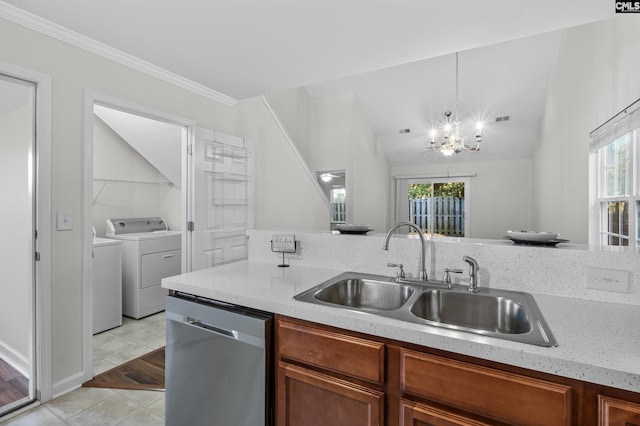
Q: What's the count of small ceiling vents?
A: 2